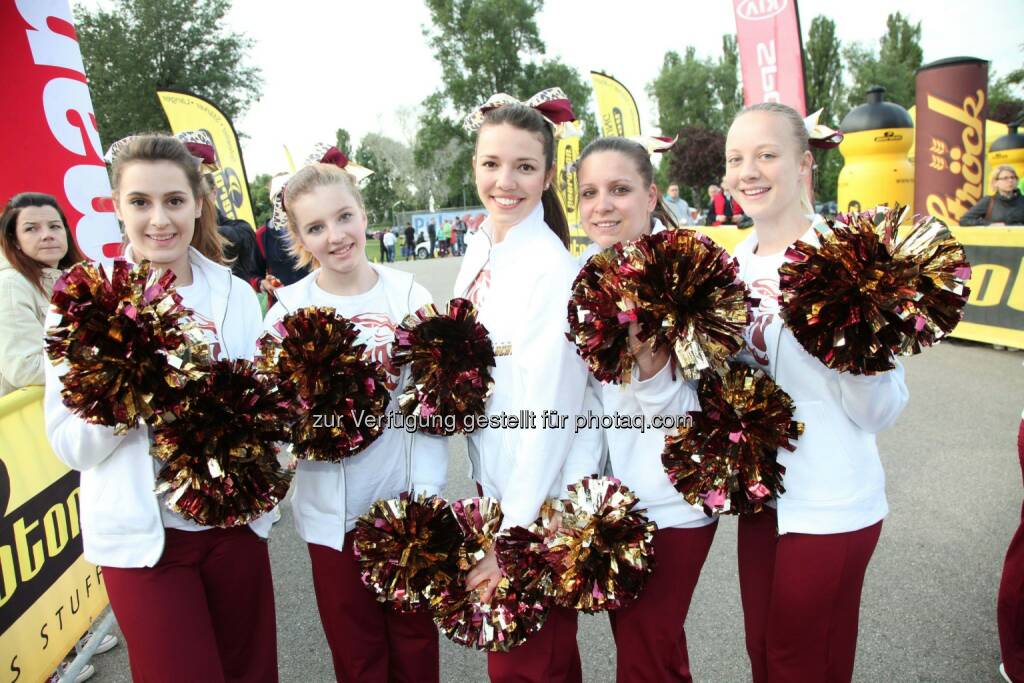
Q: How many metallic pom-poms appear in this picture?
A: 10